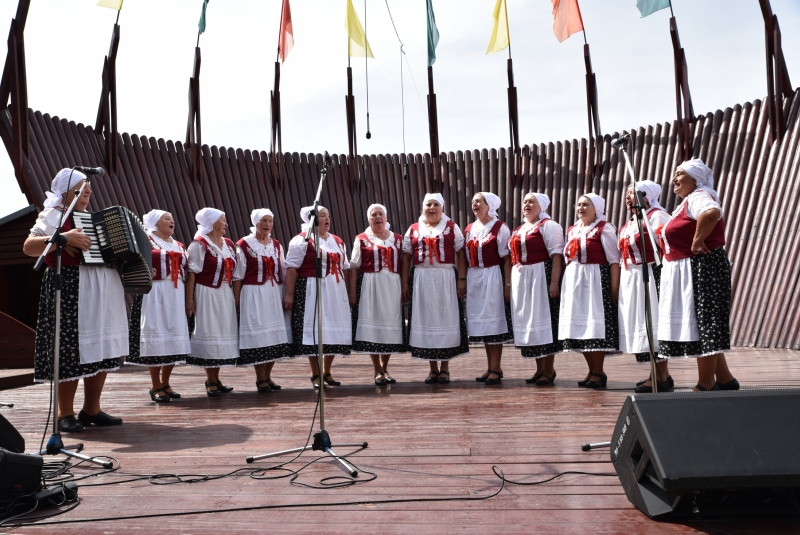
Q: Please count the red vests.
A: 12